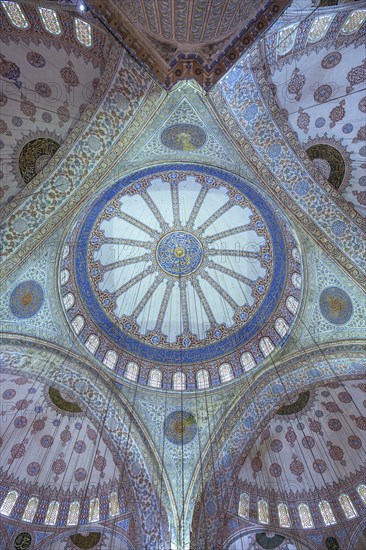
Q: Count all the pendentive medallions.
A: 4